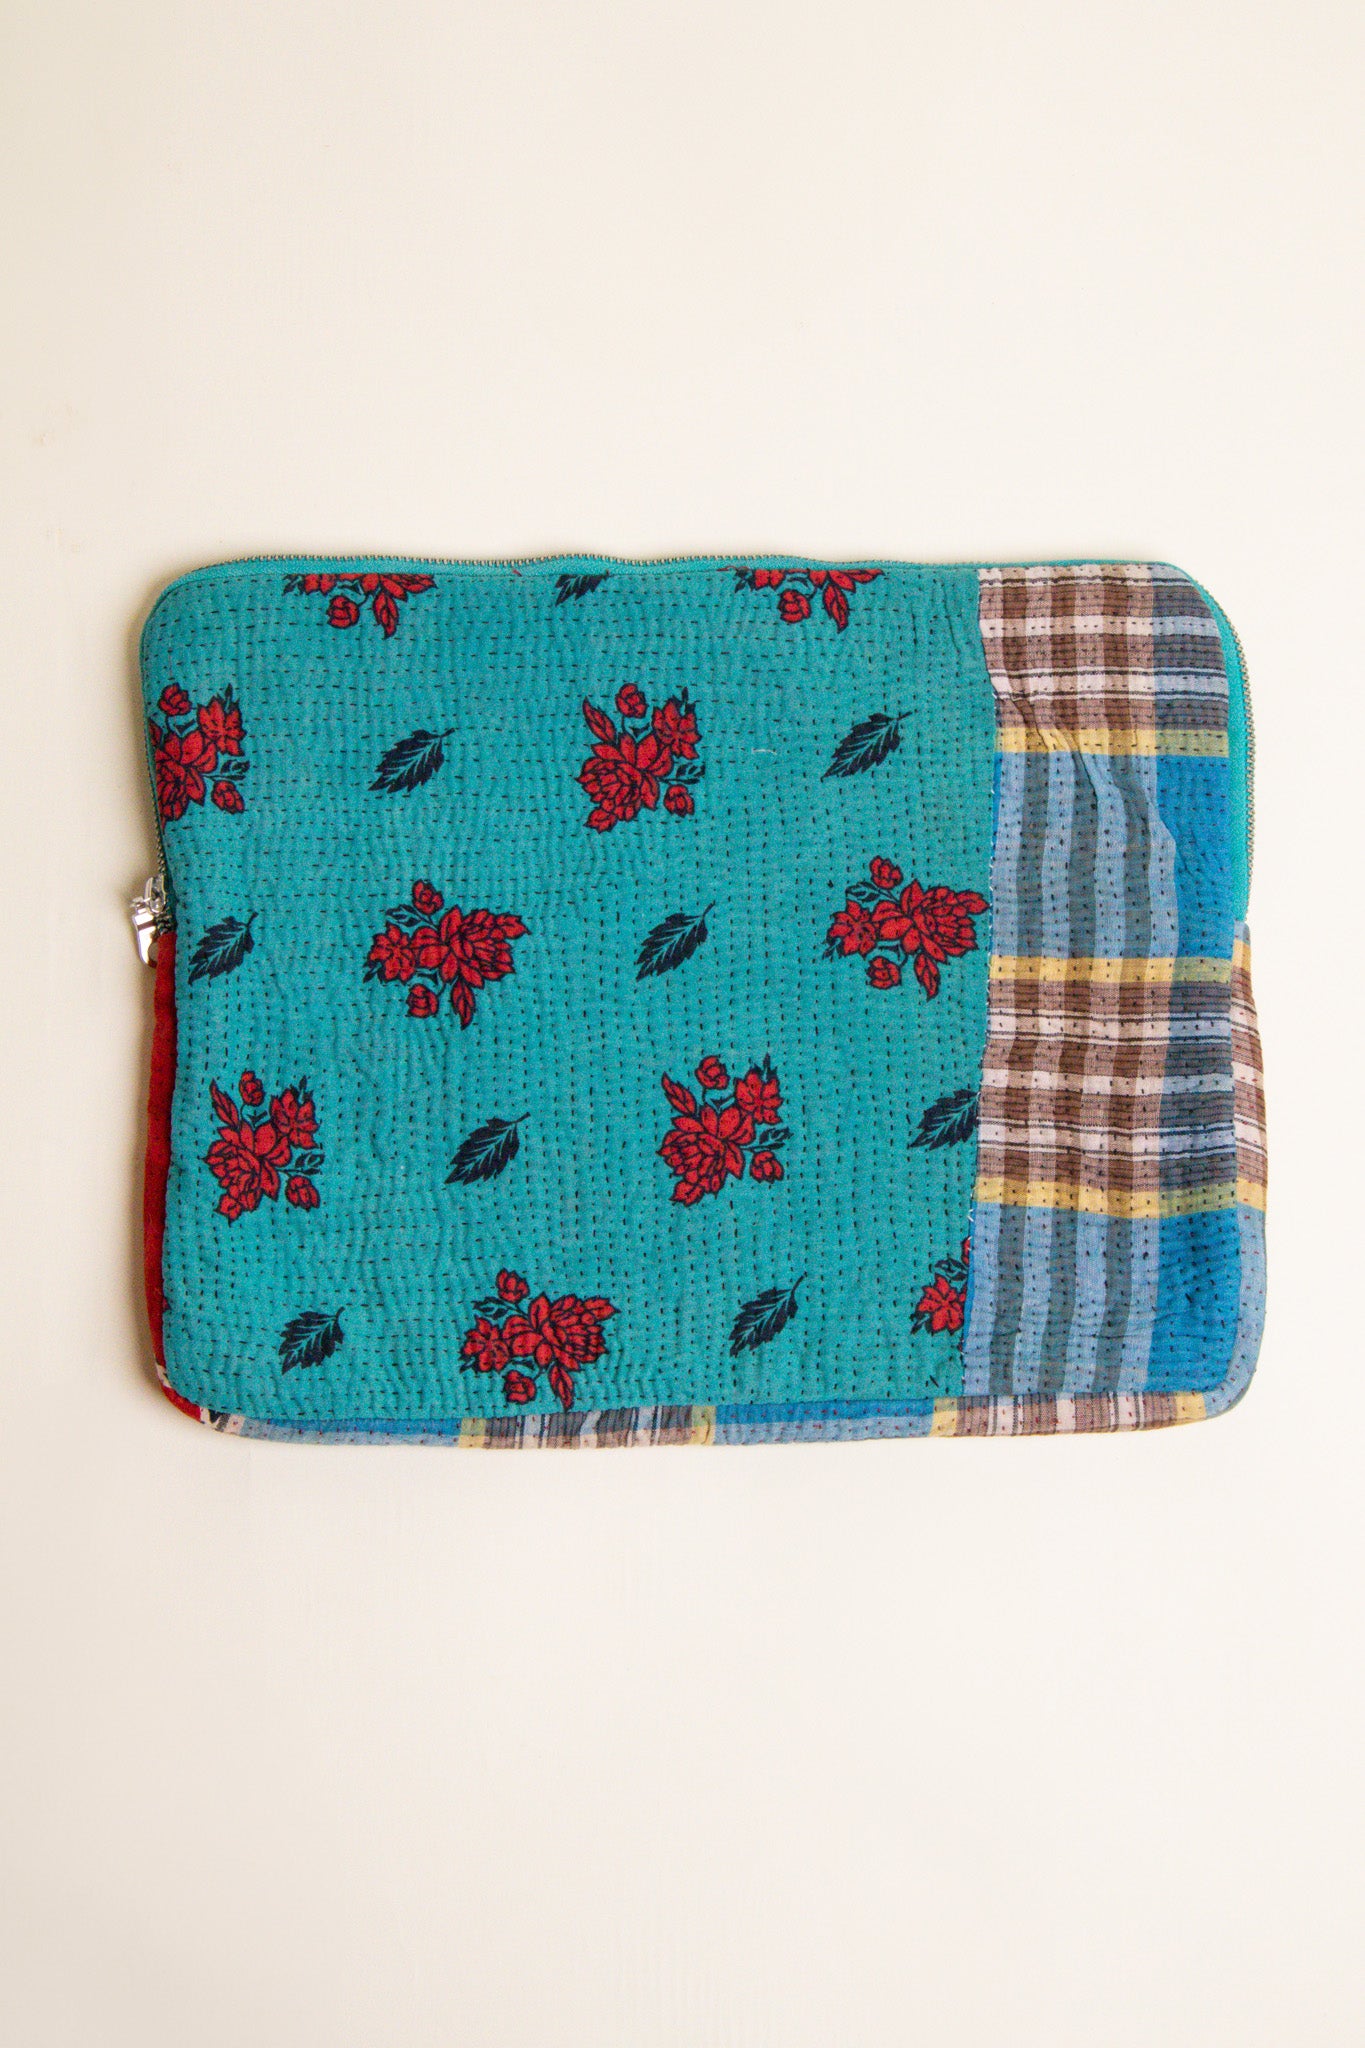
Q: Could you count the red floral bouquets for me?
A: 10